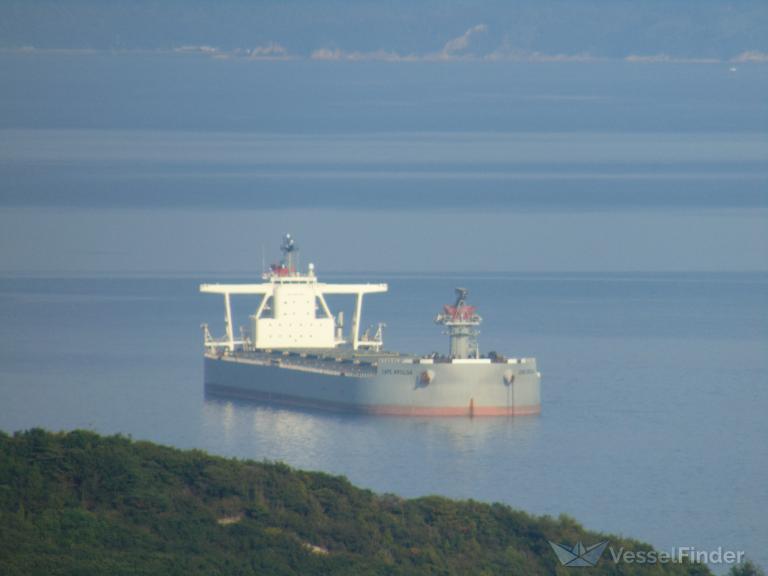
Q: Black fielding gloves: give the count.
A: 0